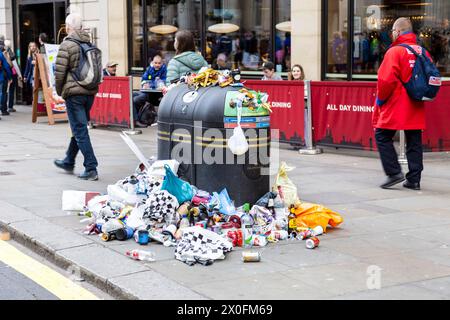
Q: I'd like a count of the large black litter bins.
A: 1